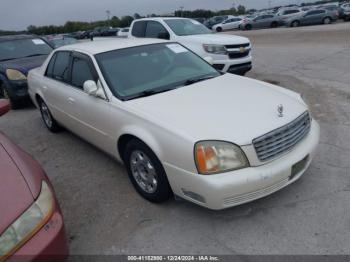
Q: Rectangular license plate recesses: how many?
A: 1